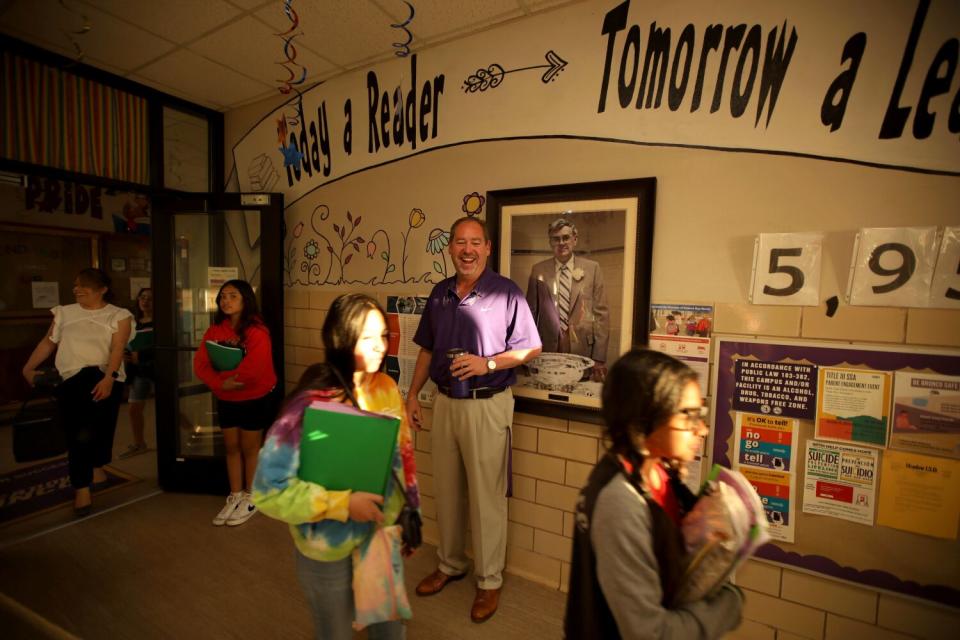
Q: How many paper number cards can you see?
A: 3